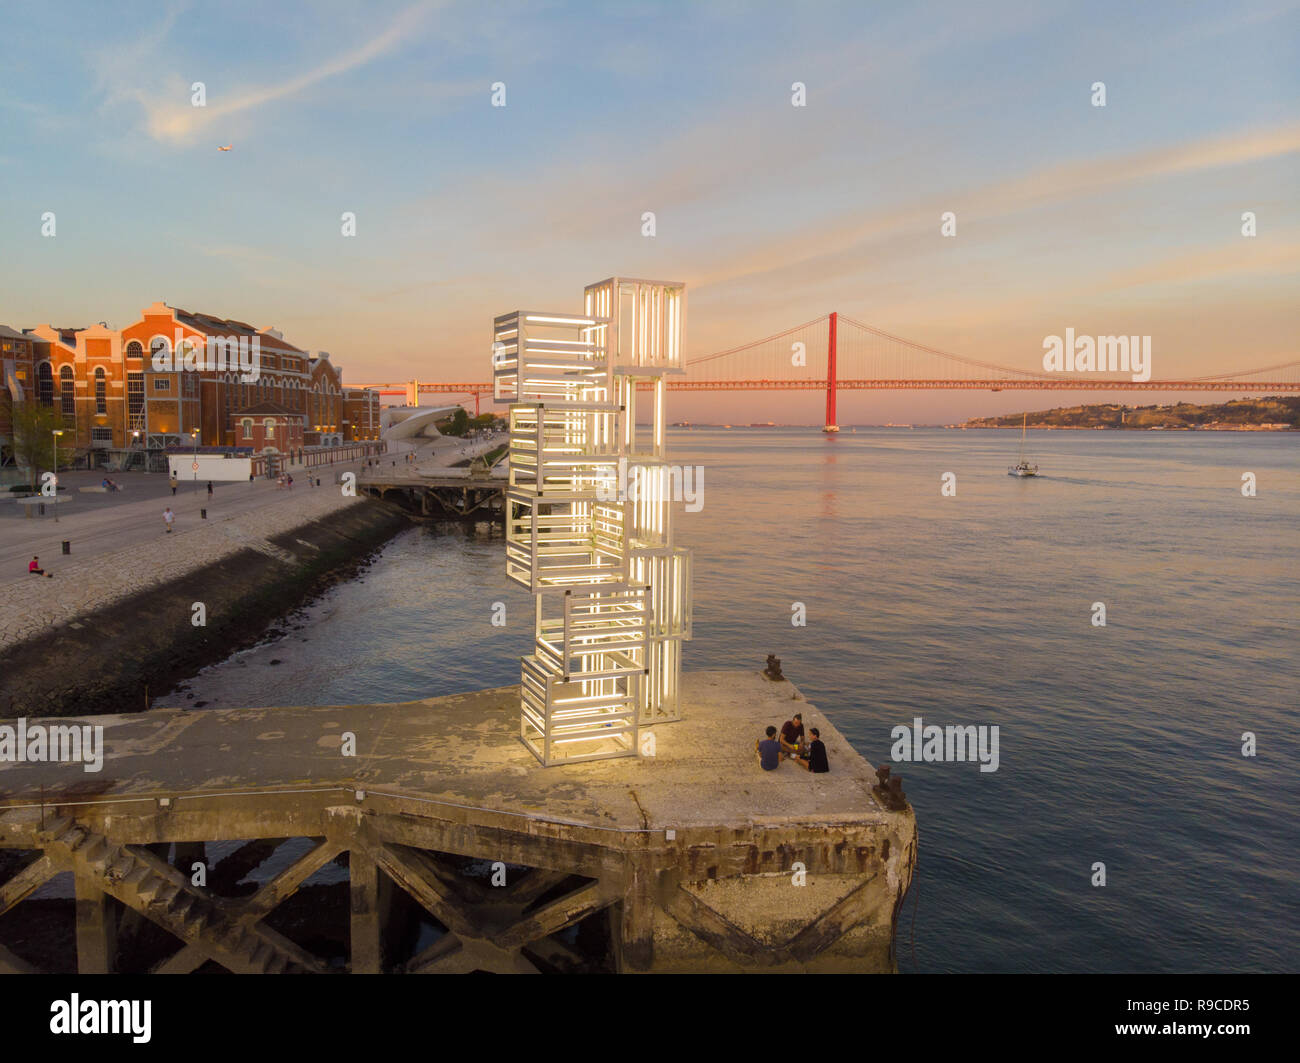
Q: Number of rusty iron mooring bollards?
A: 2